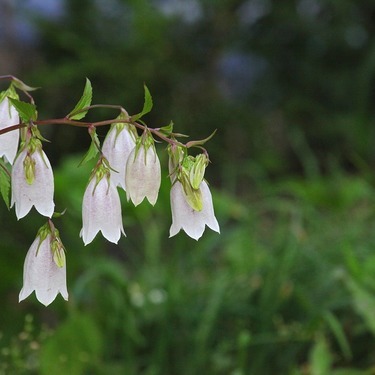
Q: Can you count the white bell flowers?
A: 7